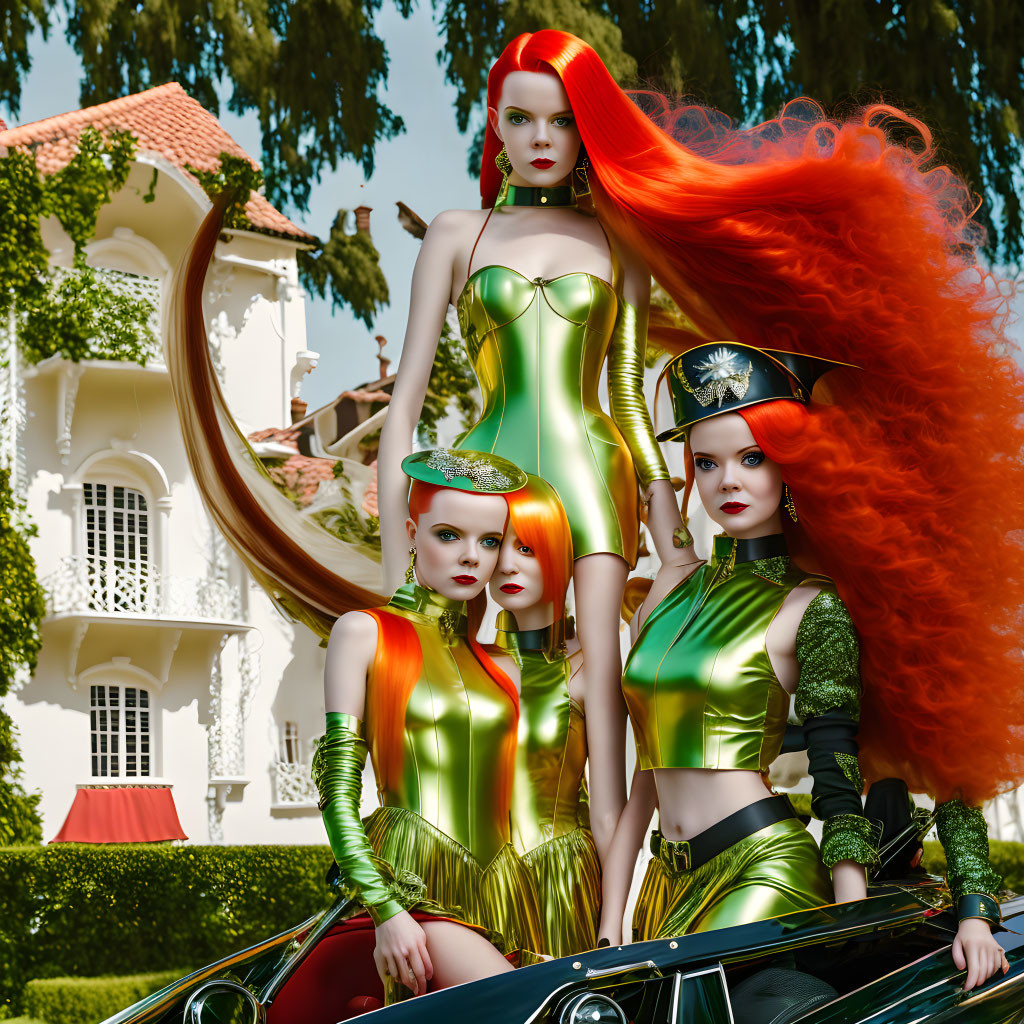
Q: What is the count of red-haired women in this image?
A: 4